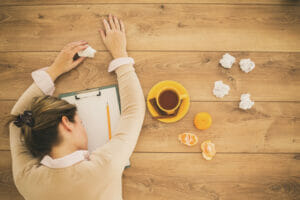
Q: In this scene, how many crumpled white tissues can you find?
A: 5